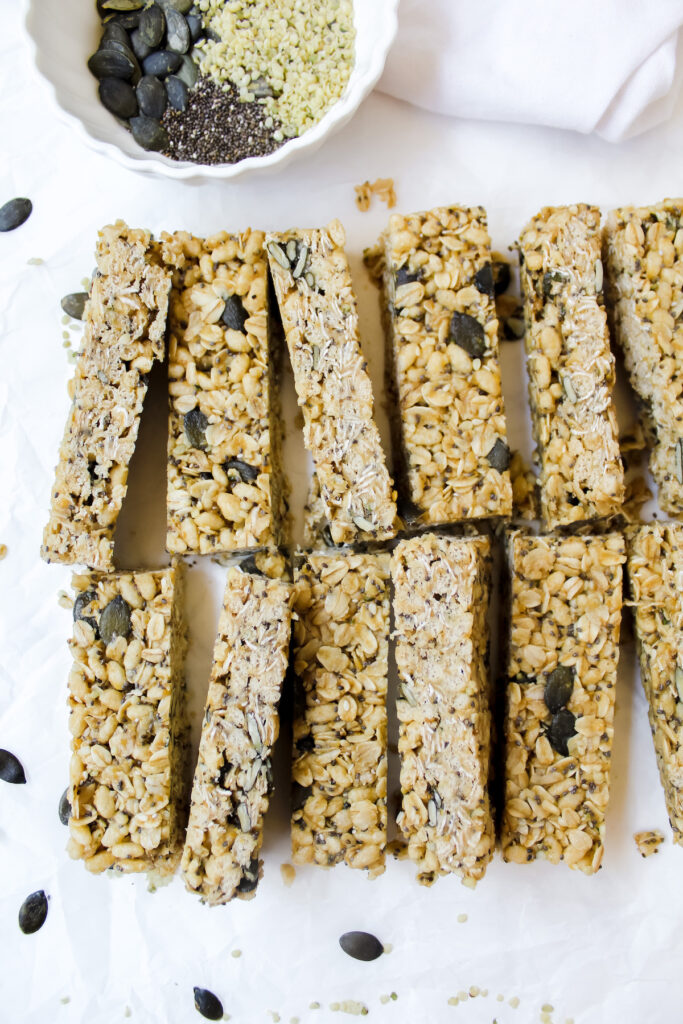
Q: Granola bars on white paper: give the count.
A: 12